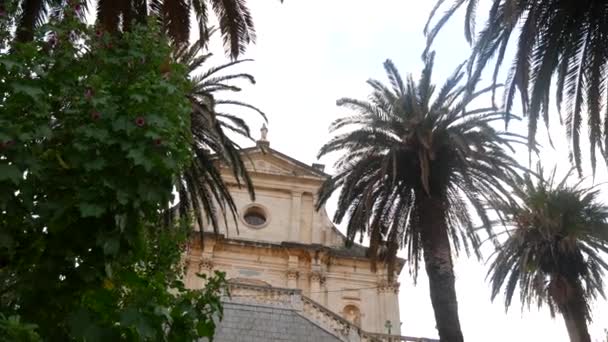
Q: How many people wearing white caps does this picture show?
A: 0